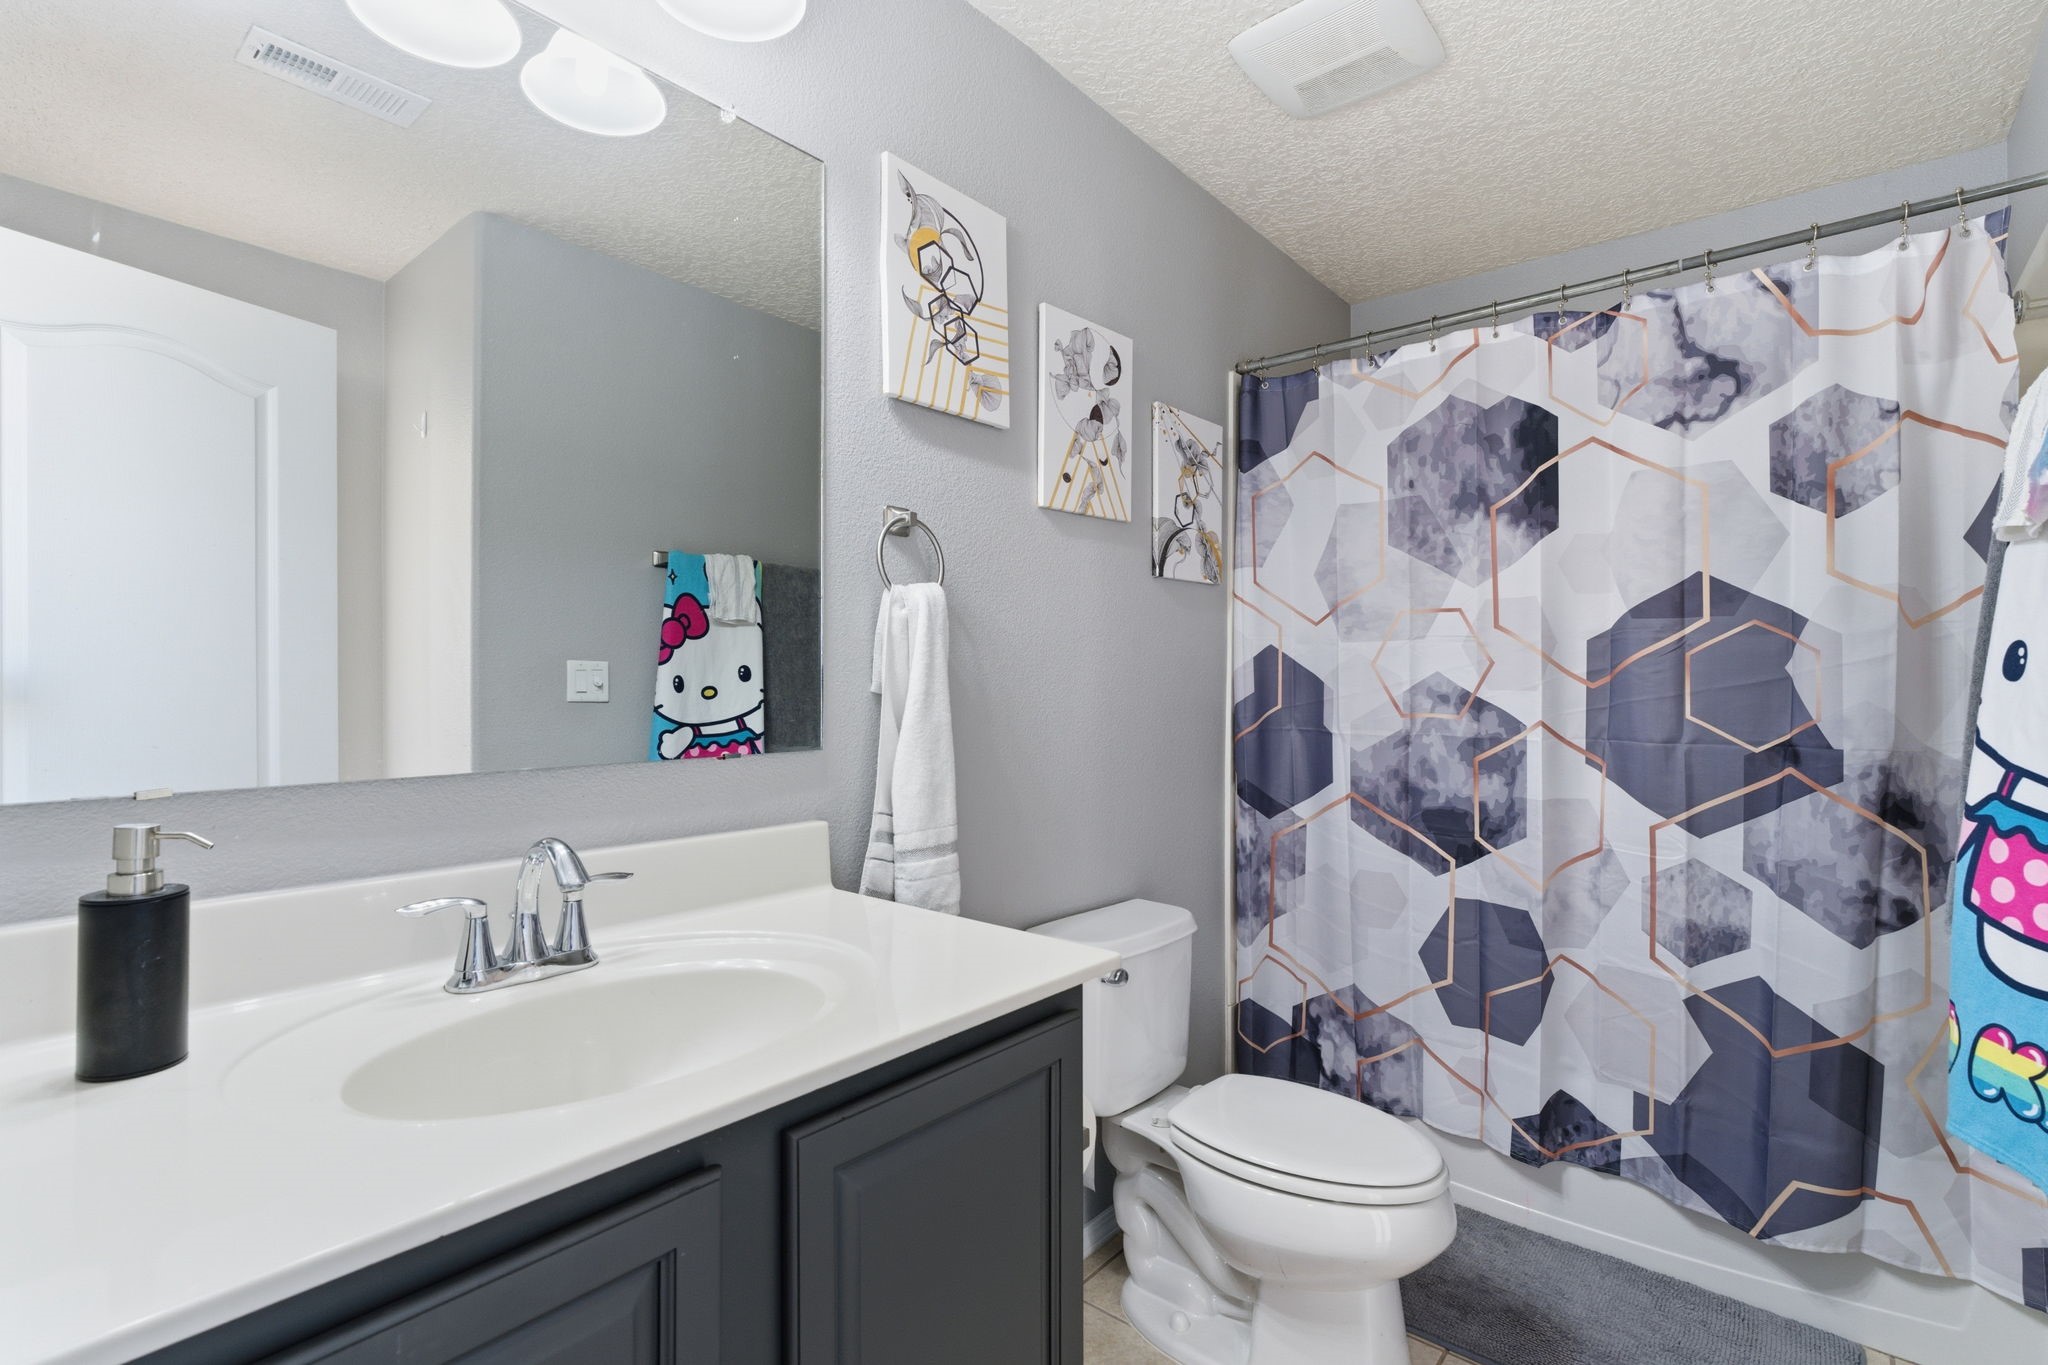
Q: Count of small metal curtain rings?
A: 11